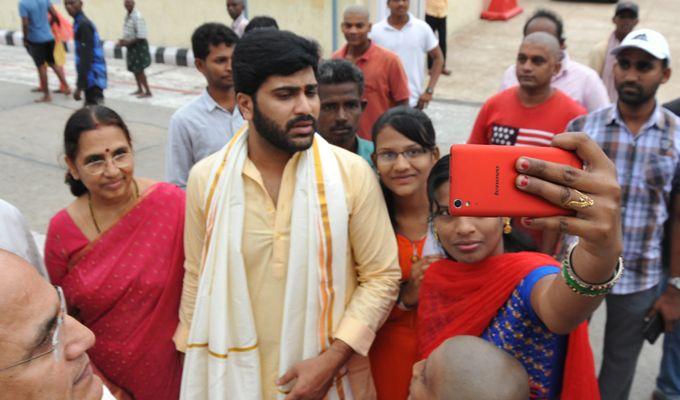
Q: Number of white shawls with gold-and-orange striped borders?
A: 1